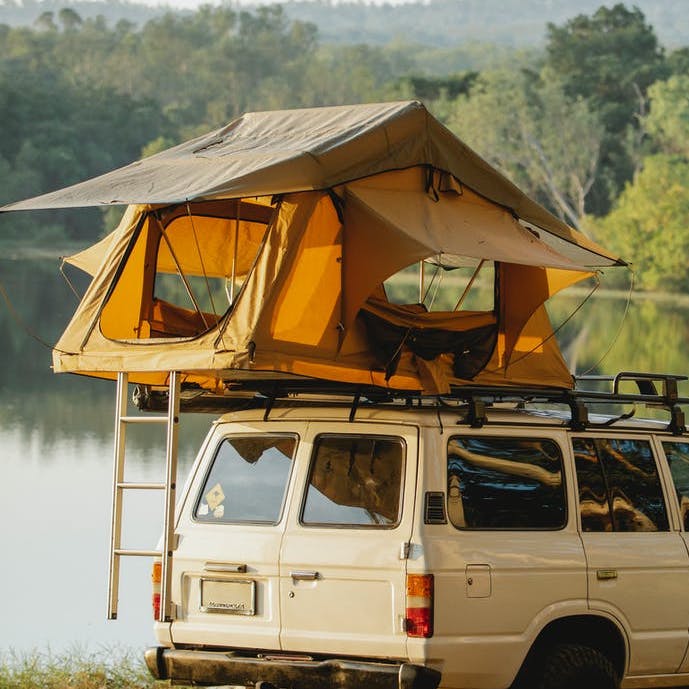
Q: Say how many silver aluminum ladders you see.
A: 1